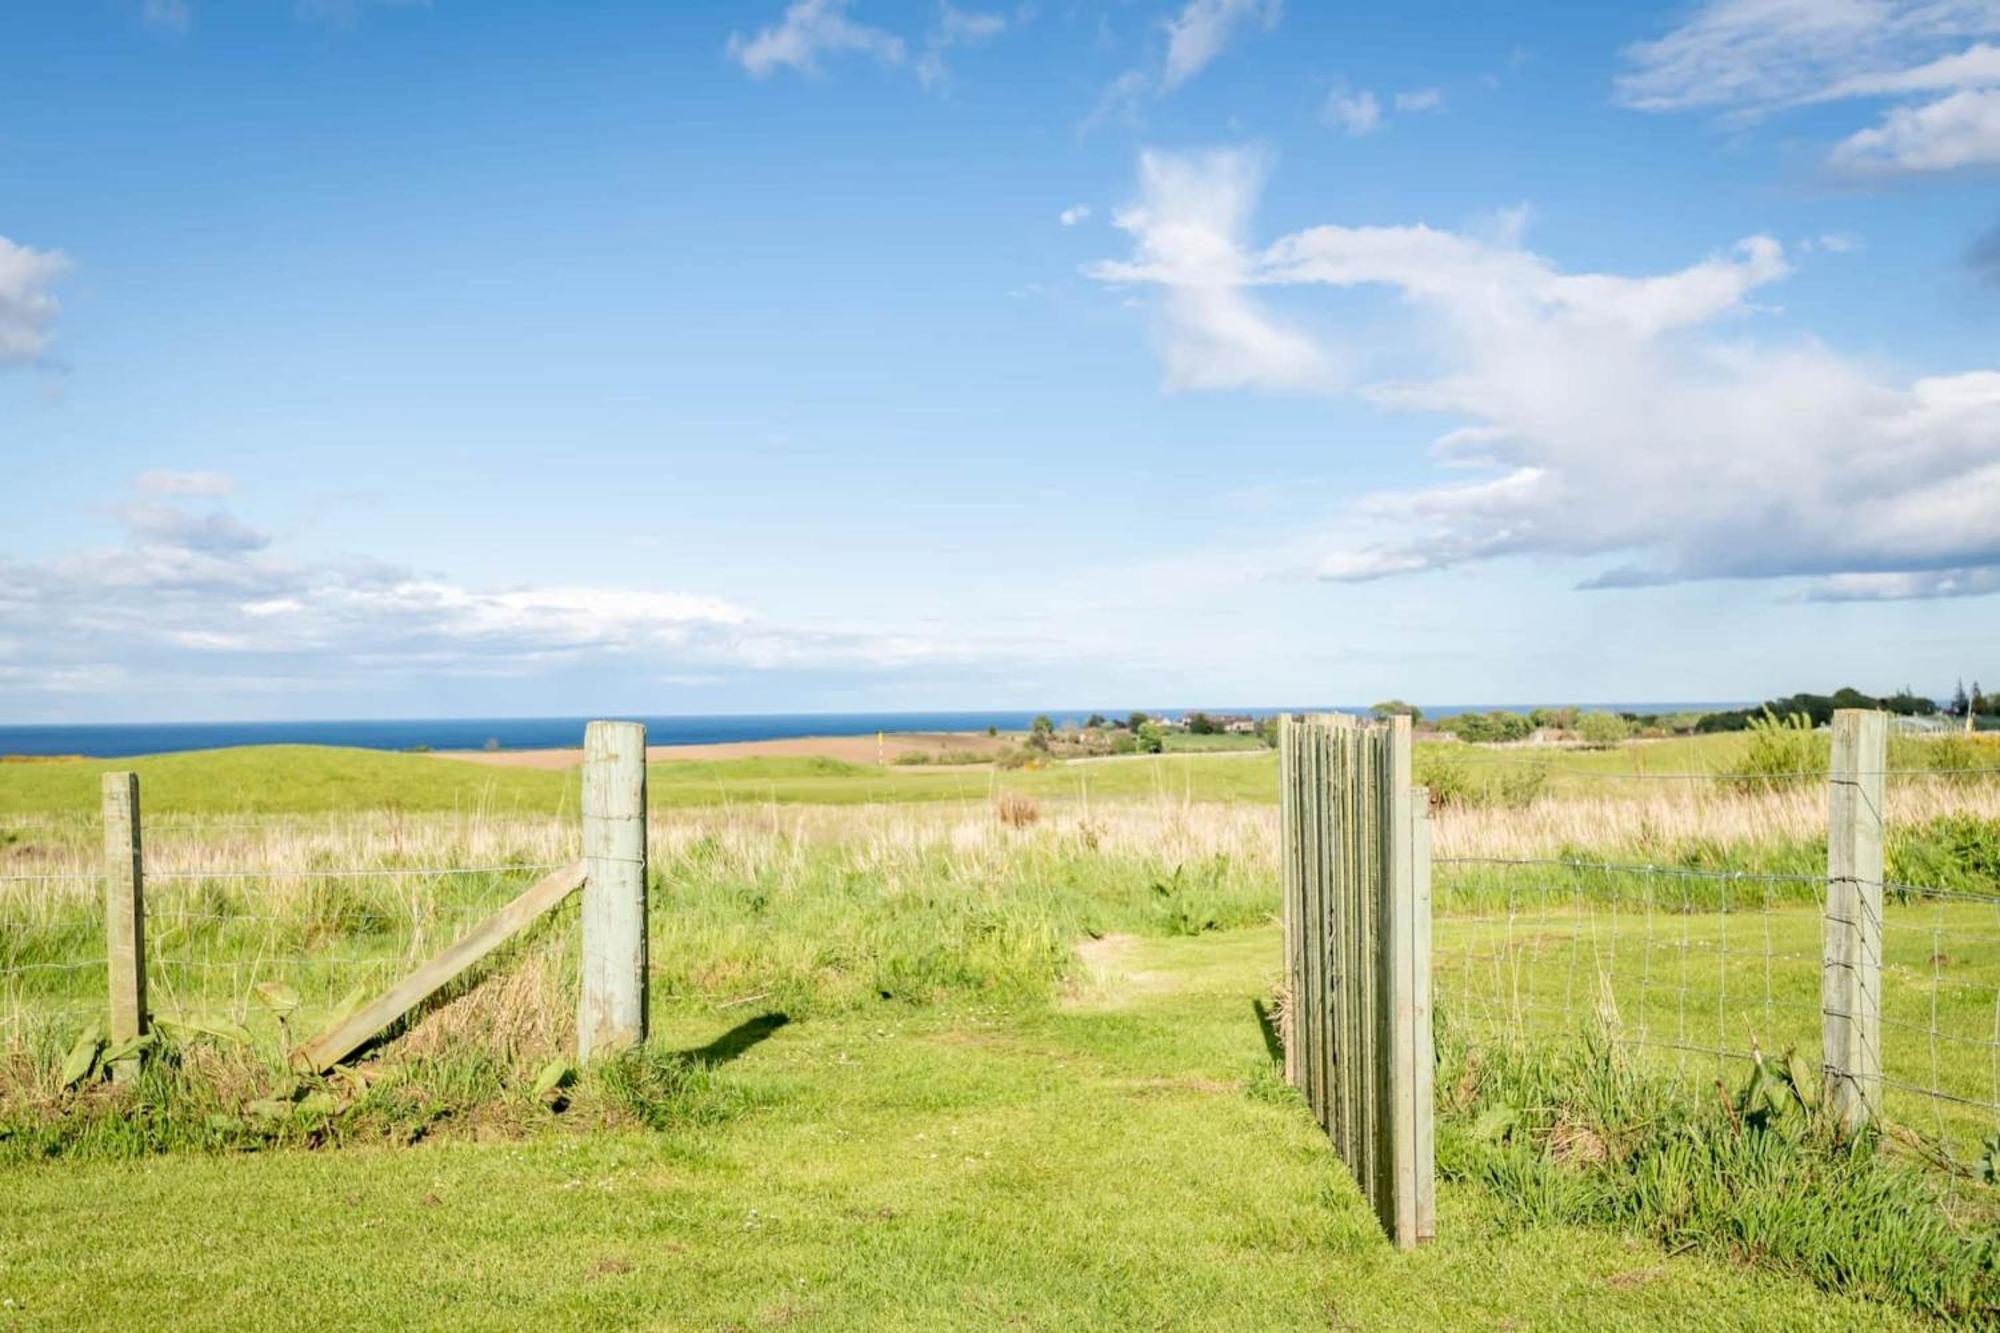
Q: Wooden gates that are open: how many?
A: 1